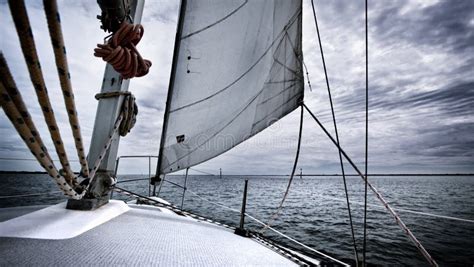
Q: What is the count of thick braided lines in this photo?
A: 4